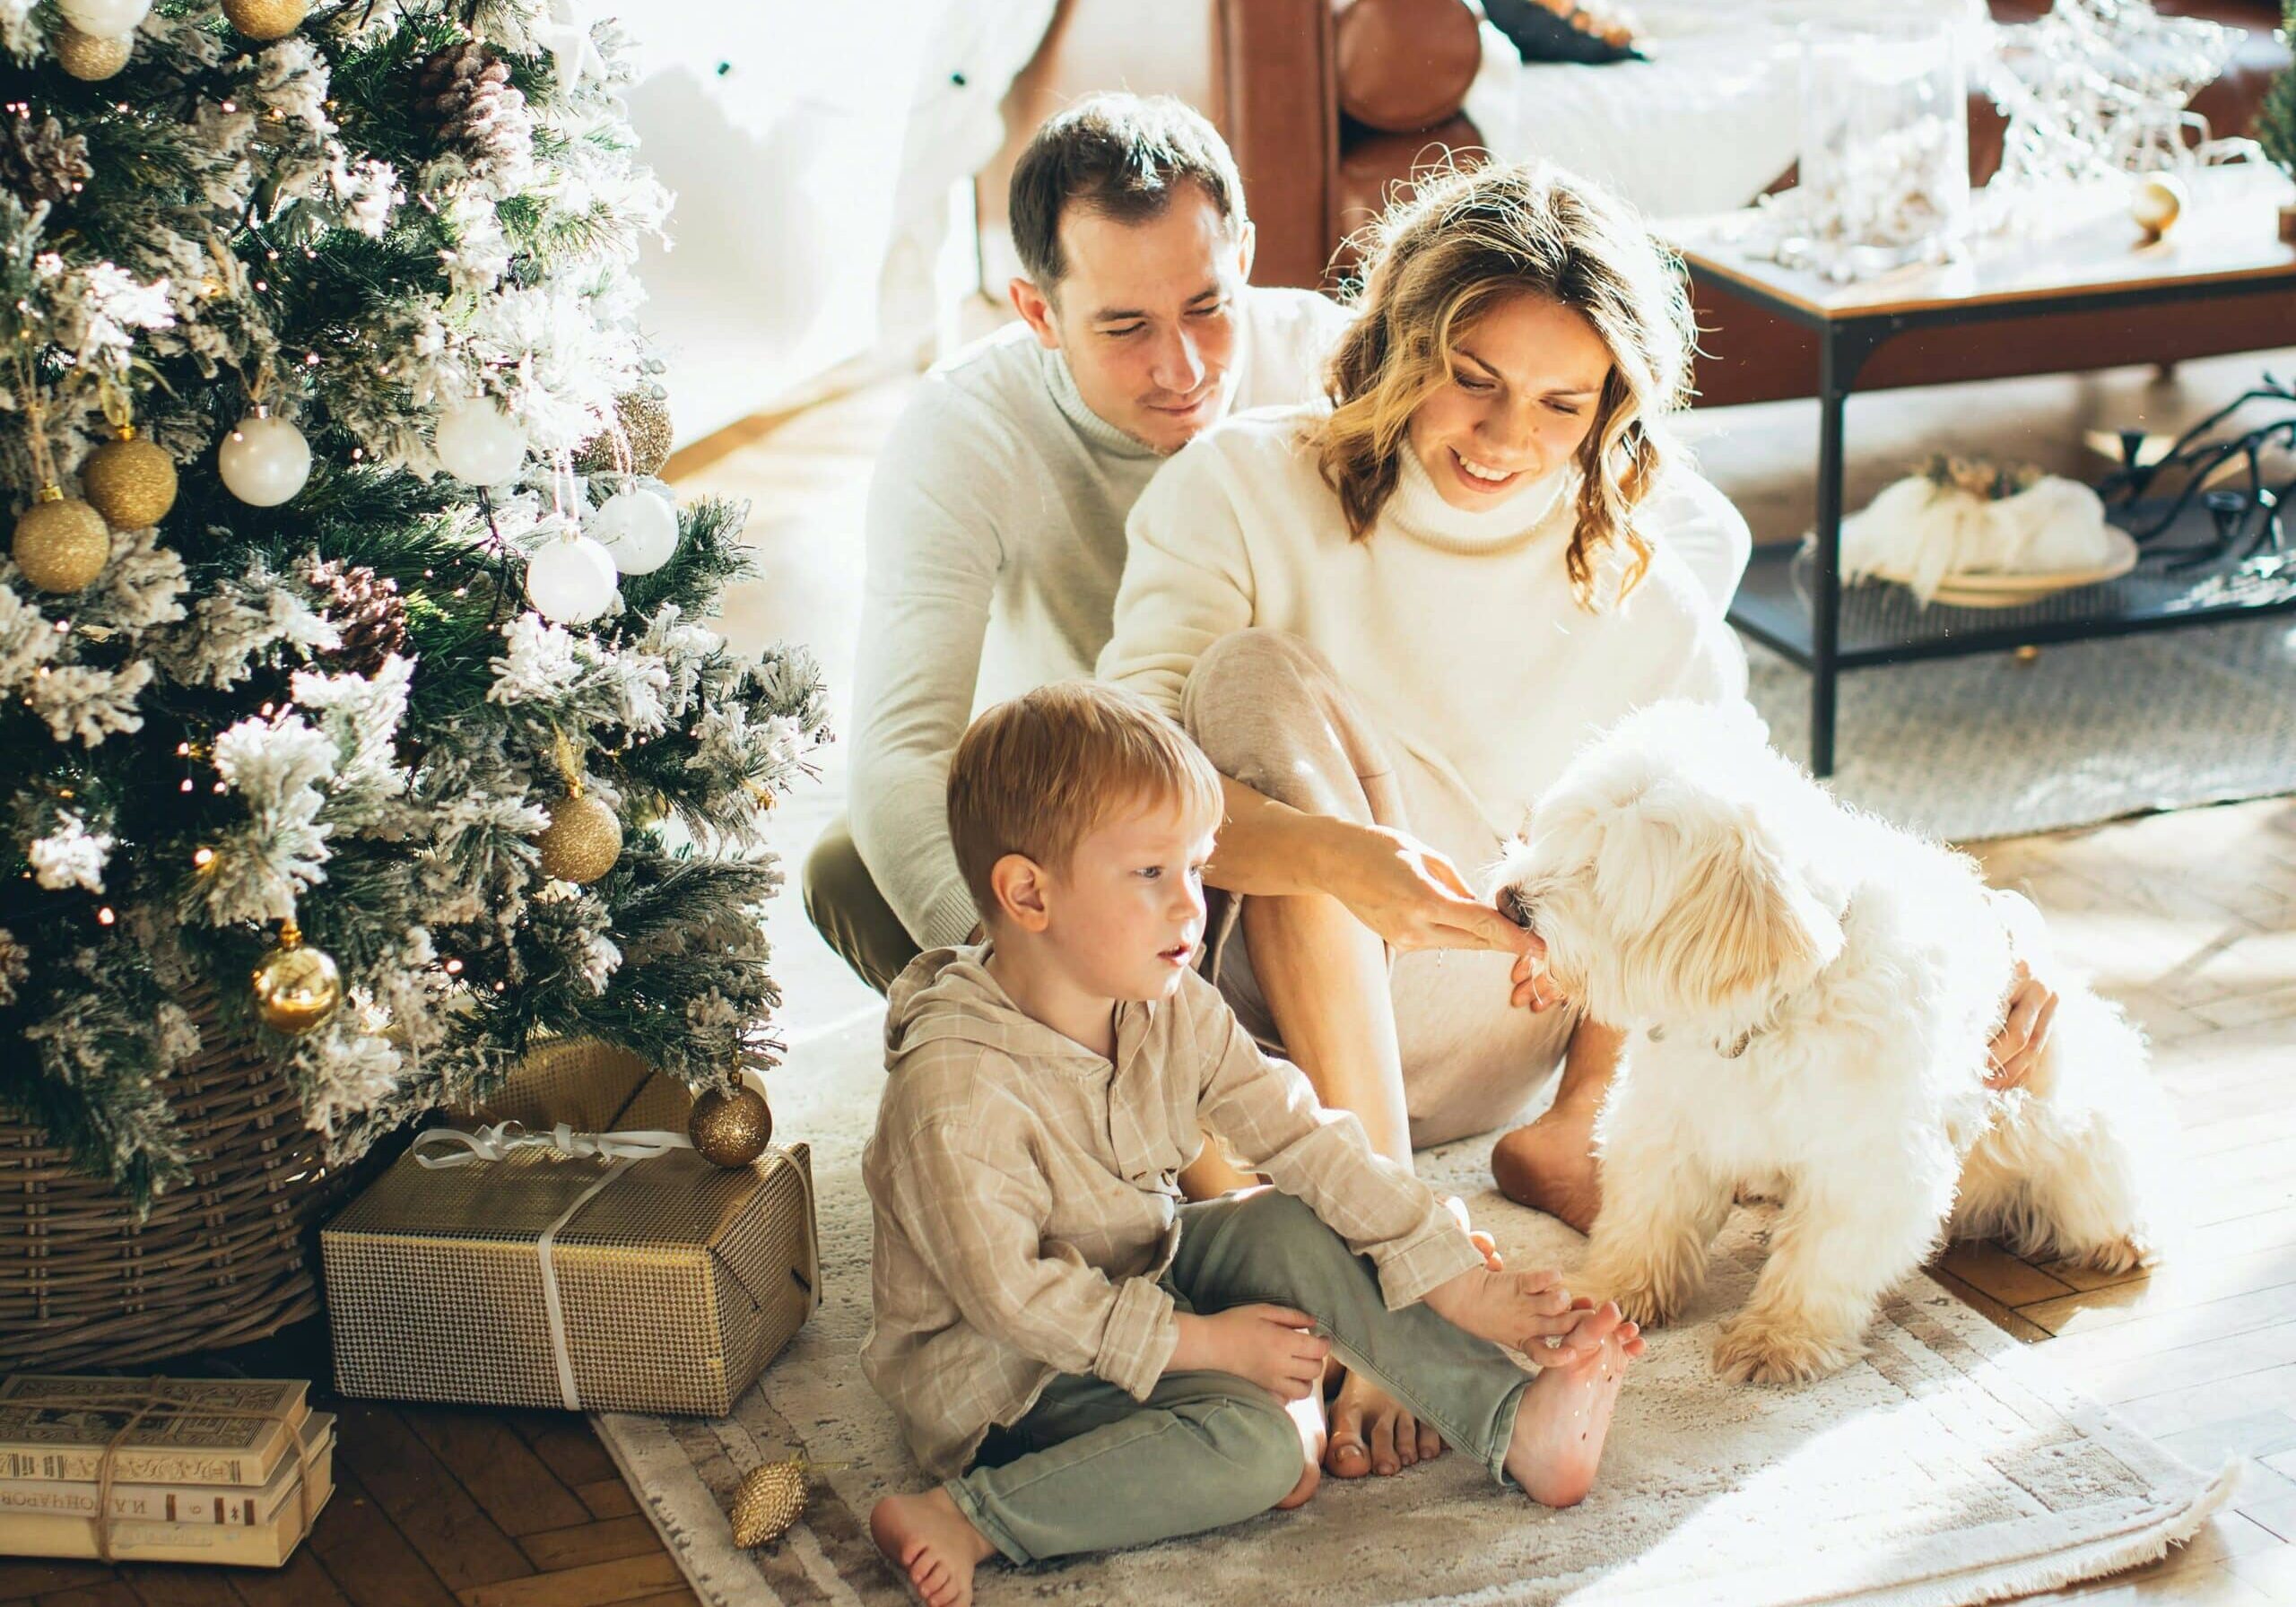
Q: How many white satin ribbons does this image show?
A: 1